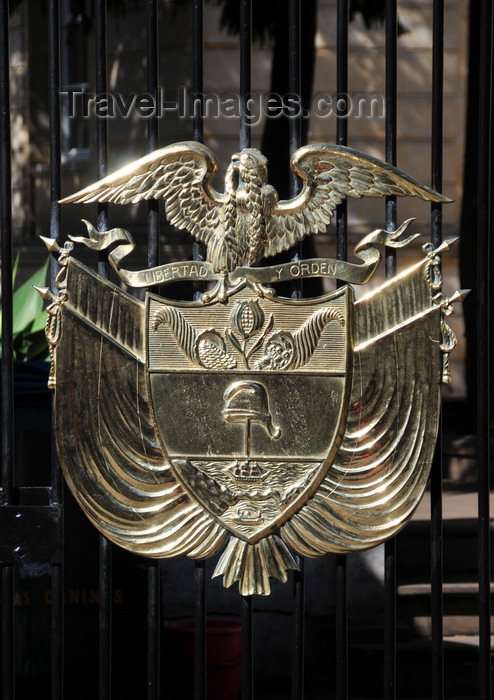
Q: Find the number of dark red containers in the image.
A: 1